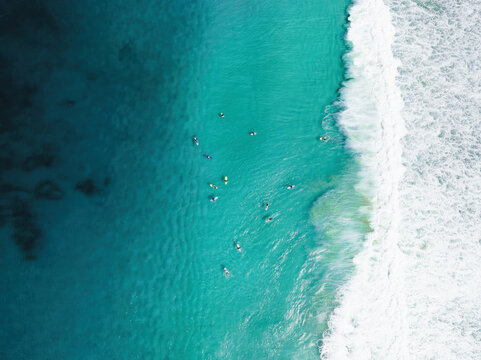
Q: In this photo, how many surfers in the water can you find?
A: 13